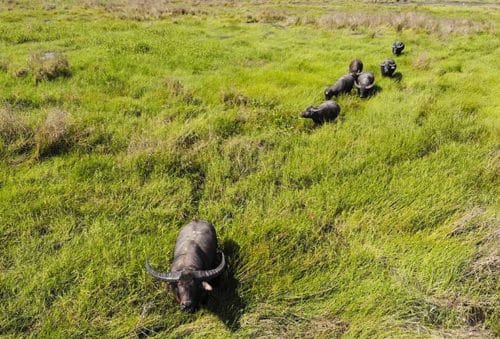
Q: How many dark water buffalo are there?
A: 7